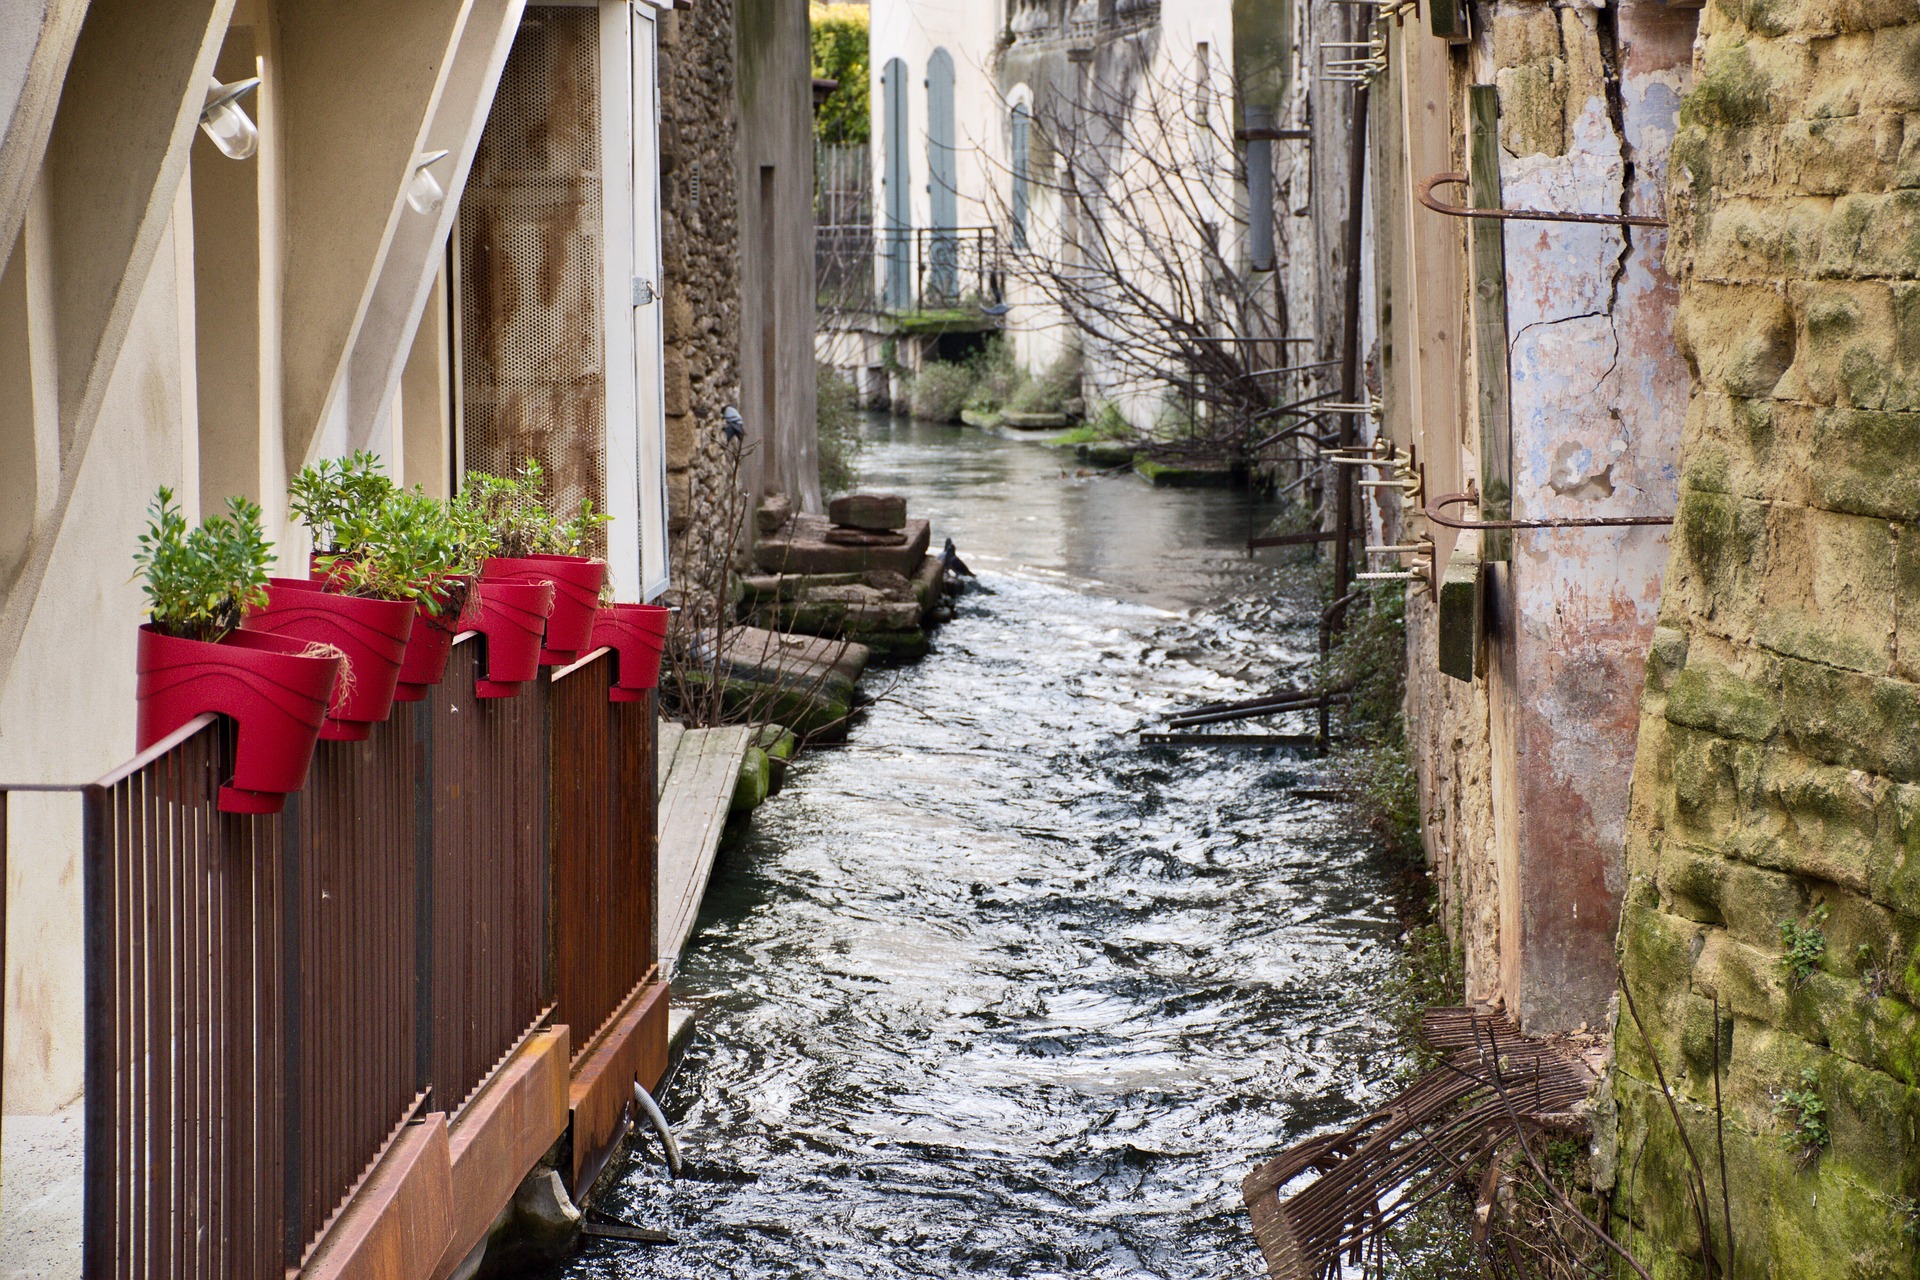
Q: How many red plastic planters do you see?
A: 6